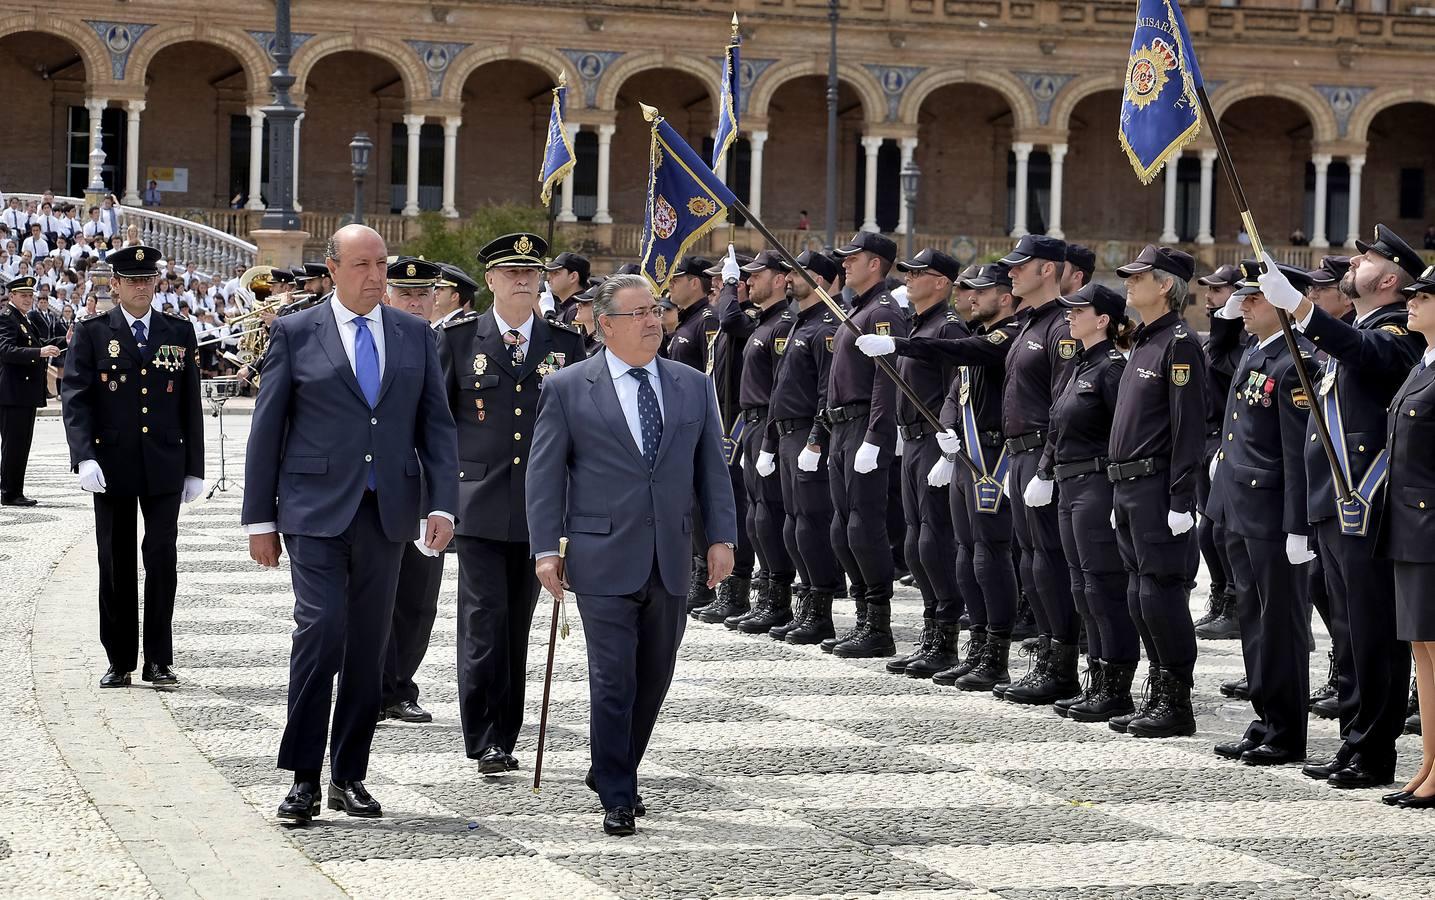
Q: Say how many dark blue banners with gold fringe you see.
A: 4